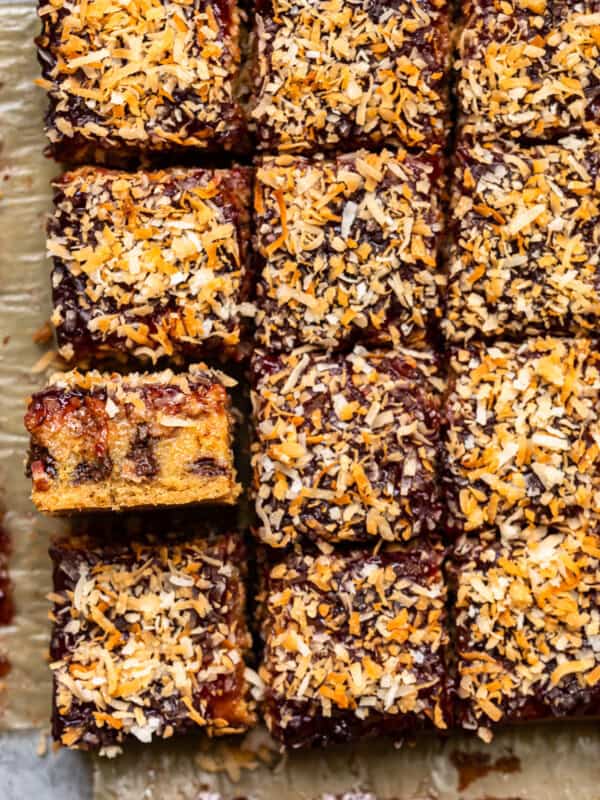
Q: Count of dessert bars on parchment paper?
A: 12